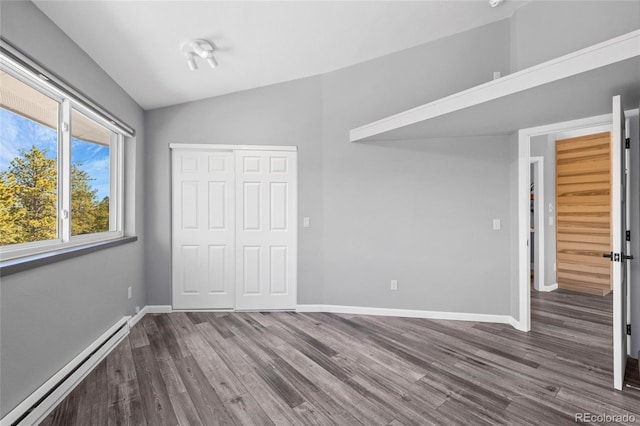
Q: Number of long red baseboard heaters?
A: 0